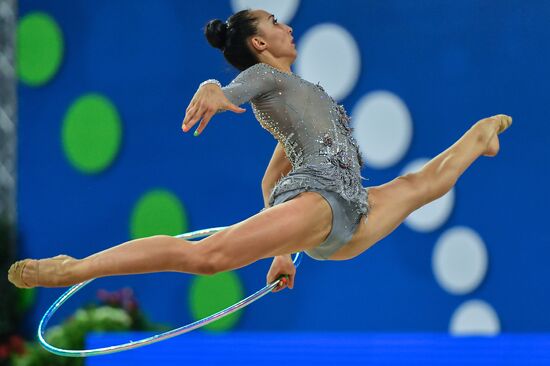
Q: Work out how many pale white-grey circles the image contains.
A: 6